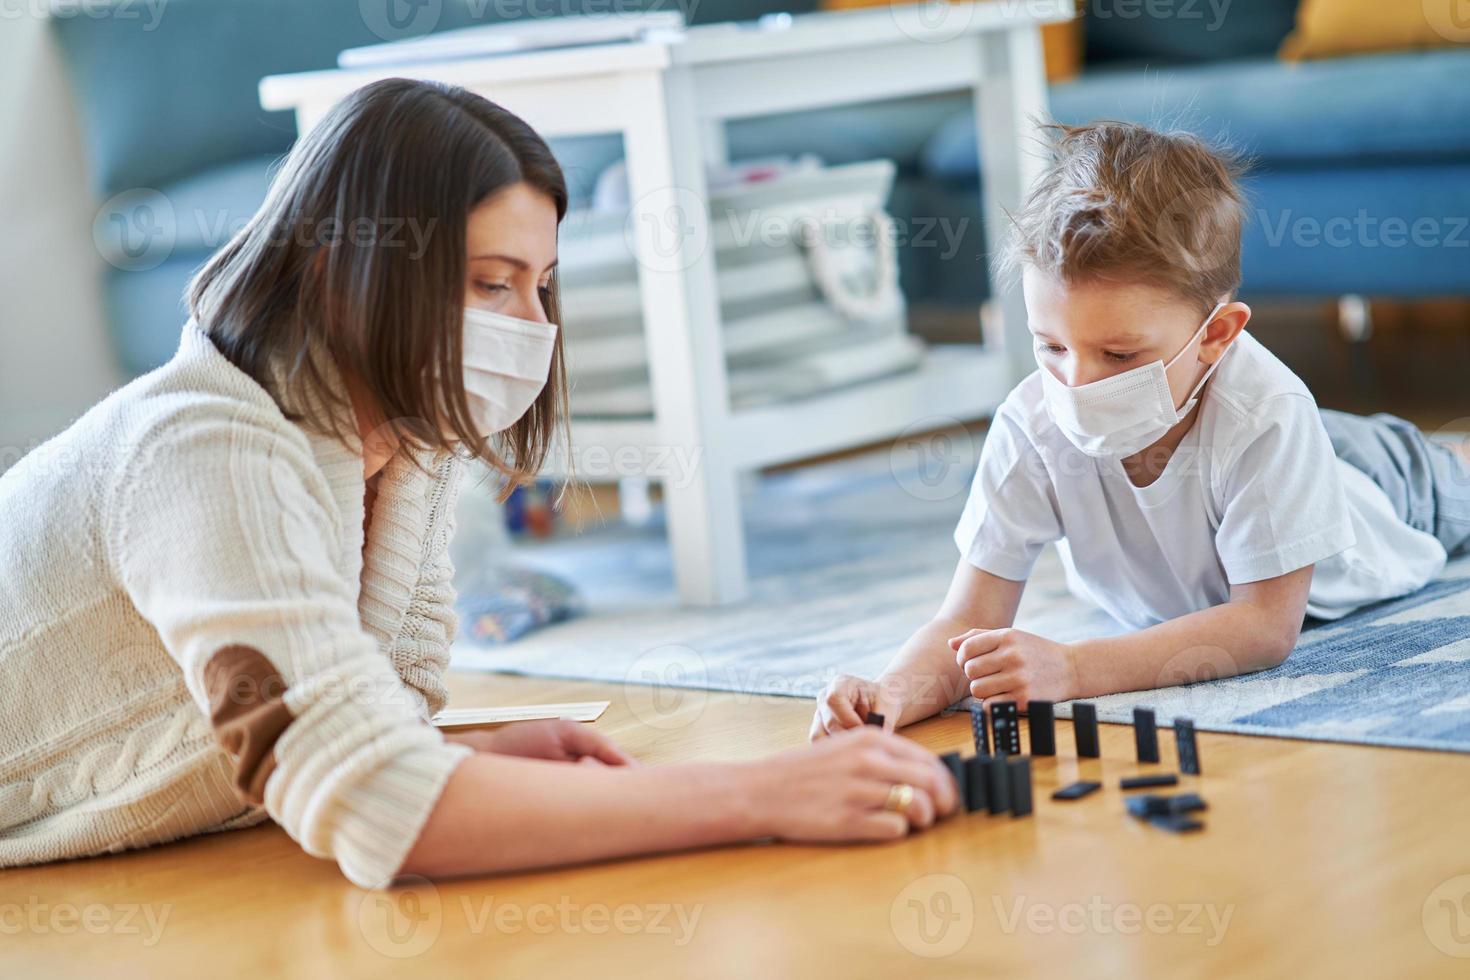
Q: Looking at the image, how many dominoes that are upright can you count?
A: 11